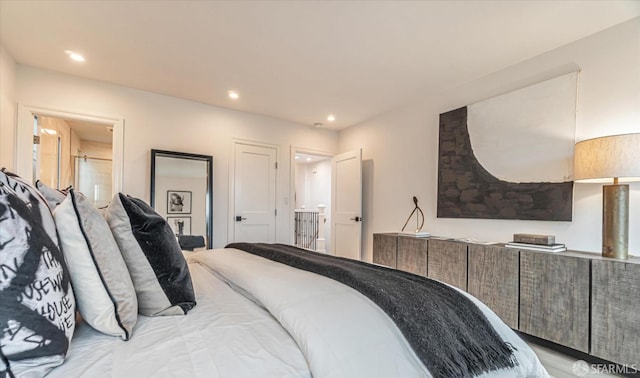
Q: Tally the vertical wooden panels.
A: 6